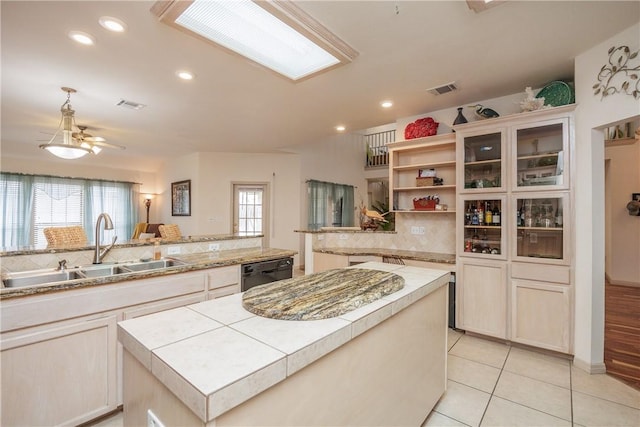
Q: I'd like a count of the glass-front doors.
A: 4